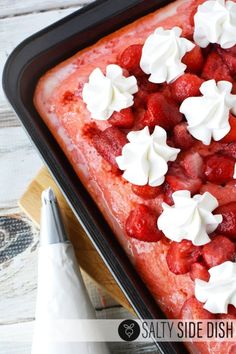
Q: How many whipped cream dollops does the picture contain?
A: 7